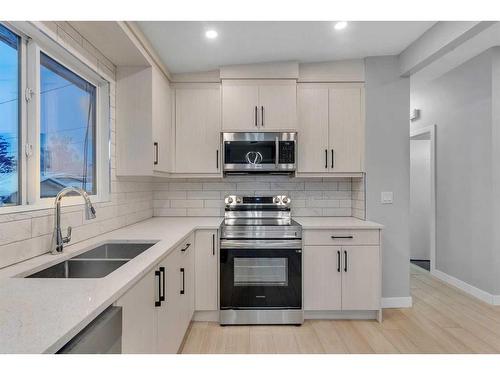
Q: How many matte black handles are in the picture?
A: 14